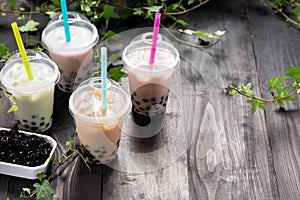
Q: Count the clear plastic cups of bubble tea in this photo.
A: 4